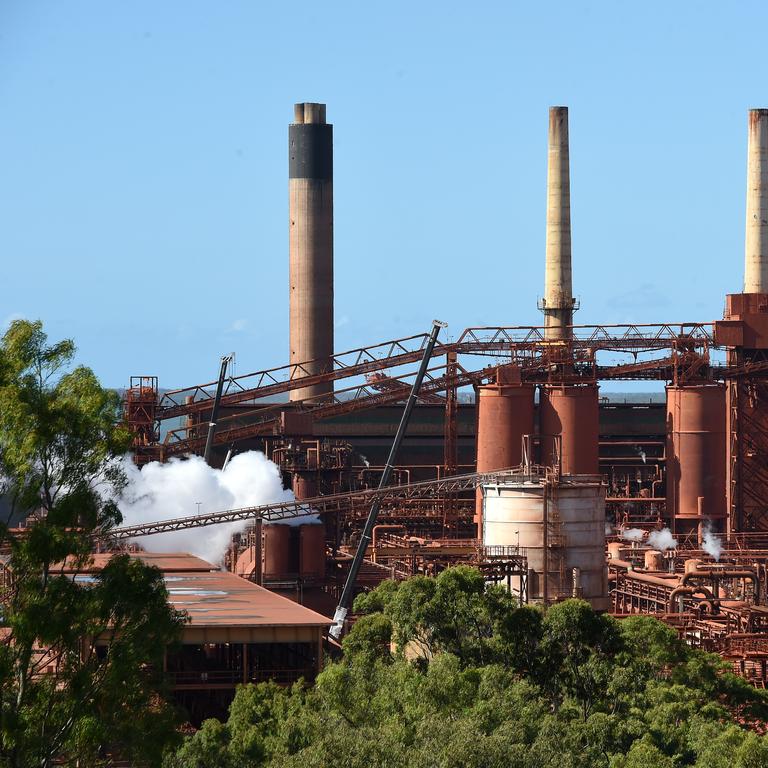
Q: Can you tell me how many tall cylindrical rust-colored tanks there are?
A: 3